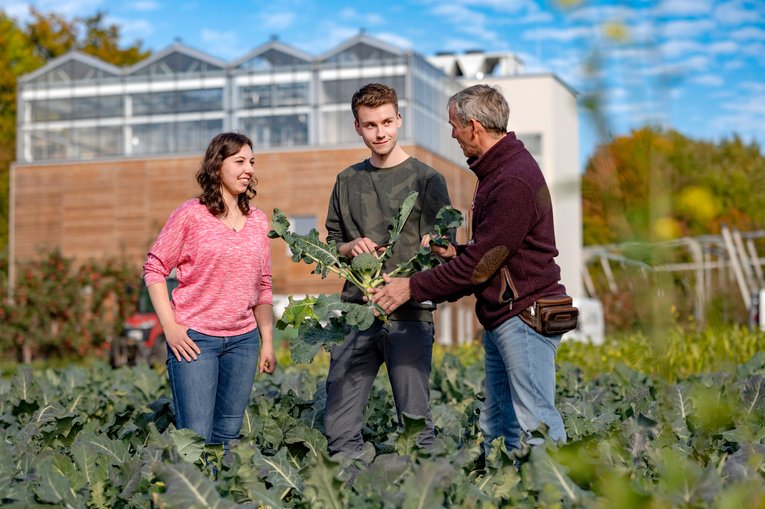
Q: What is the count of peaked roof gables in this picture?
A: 4